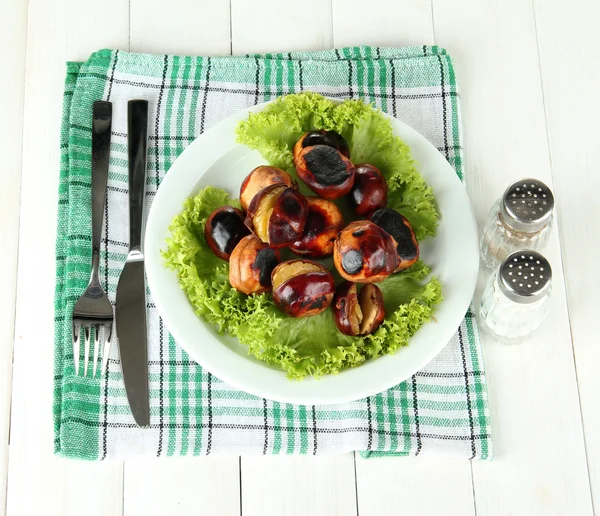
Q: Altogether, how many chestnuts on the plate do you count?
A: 12